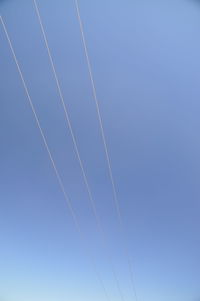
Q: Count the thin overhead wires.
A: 3